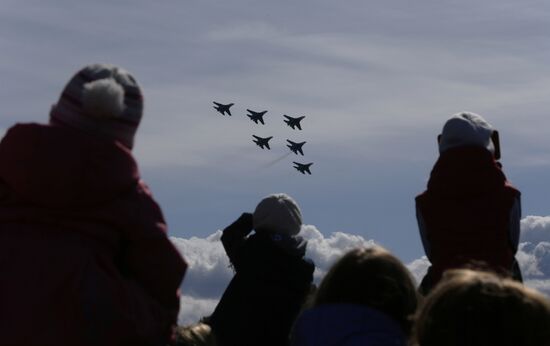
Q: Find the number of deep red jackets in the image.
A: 2